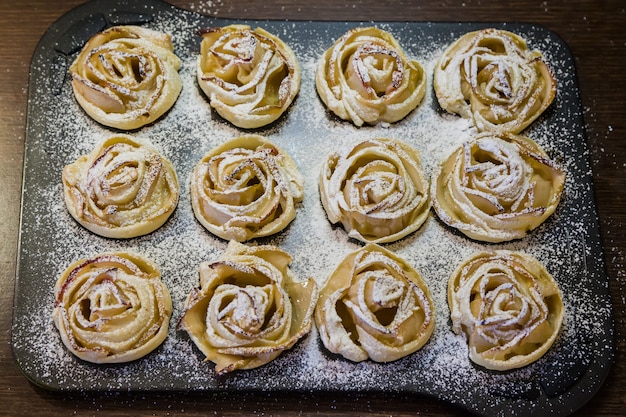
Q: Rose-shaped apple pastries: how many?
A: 12